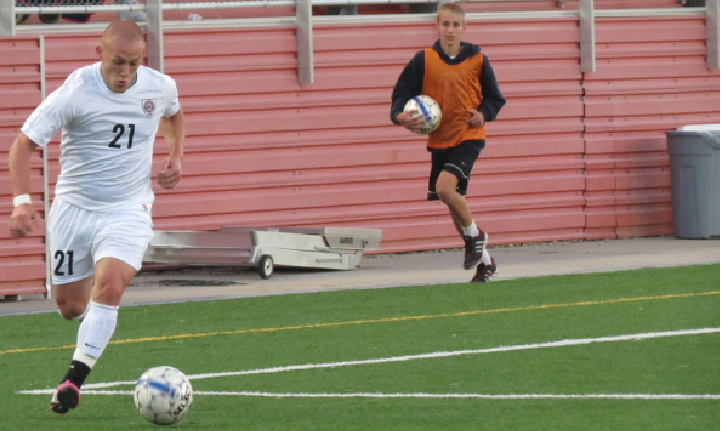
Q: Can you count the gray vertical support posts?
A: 5